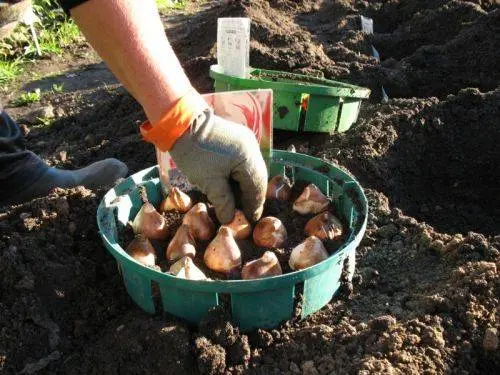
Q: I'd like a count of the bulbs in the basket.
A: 14